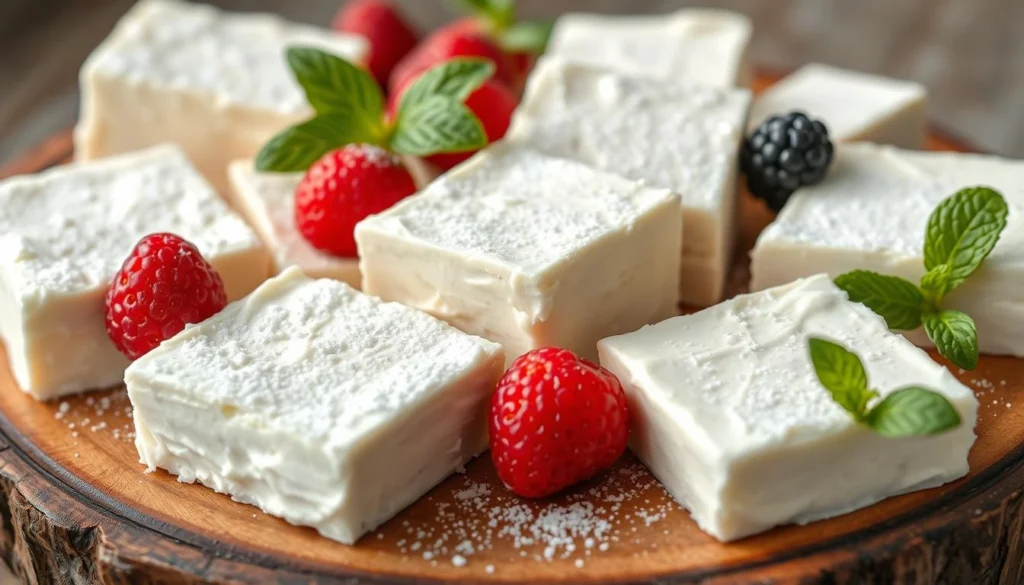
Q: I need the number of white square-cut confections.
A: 10